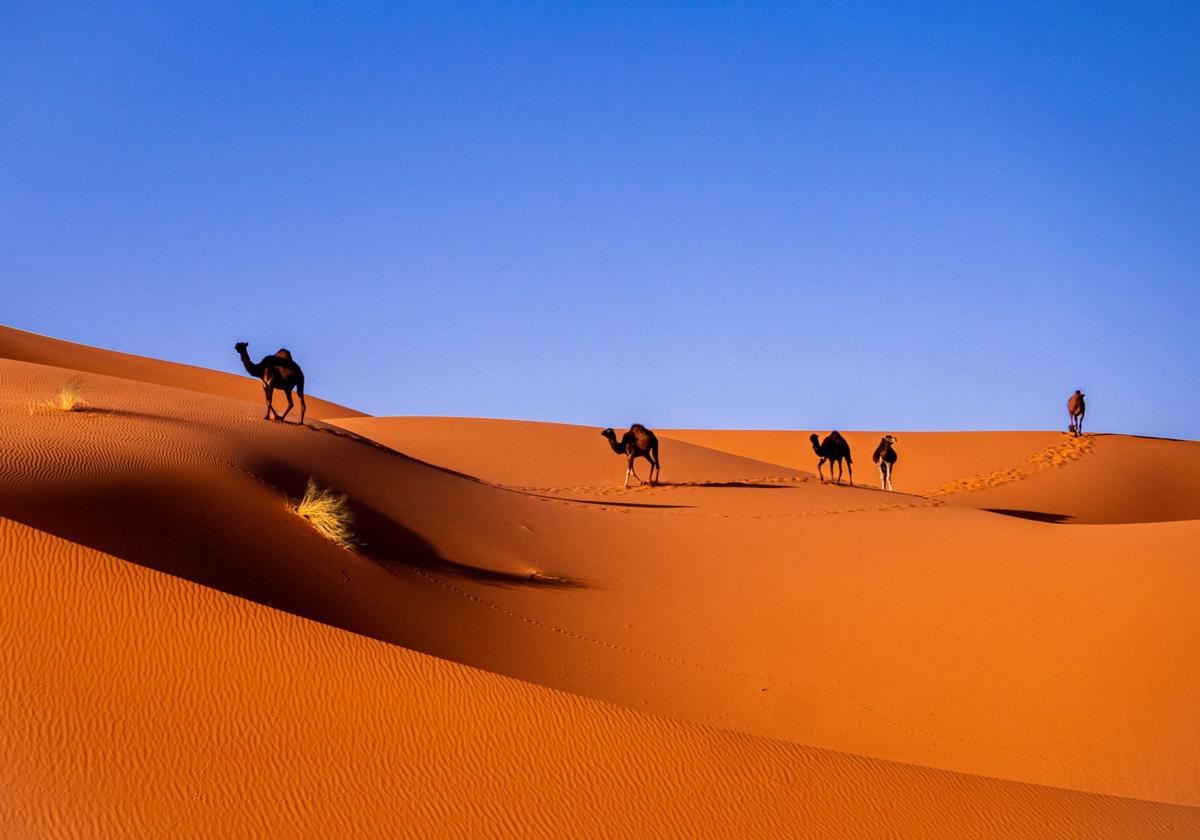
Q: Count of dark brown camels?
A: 4